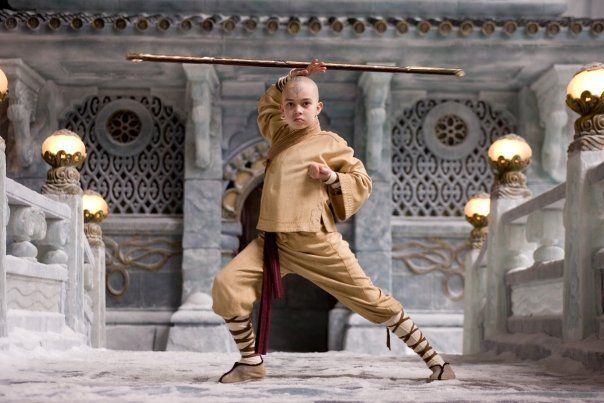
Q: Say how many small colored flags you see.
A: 0